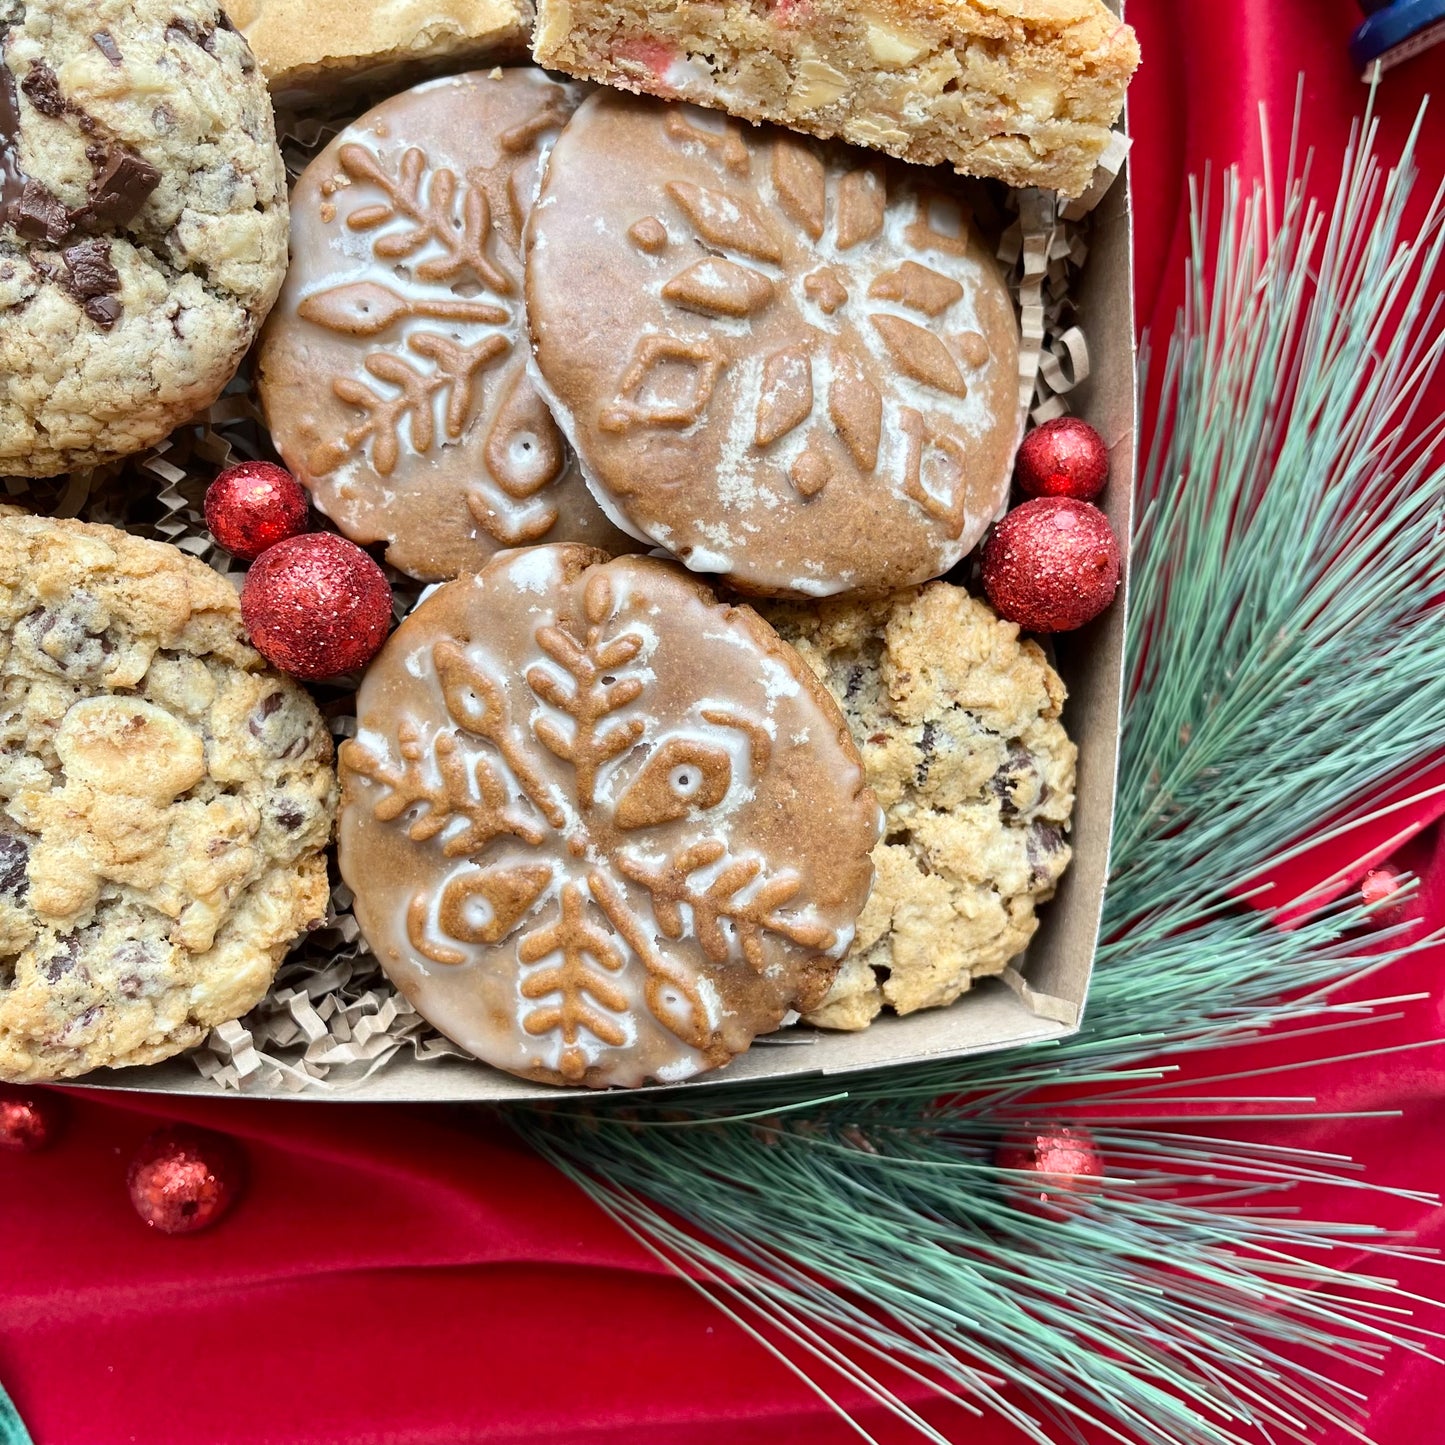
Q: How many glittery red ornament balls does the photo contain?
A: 8